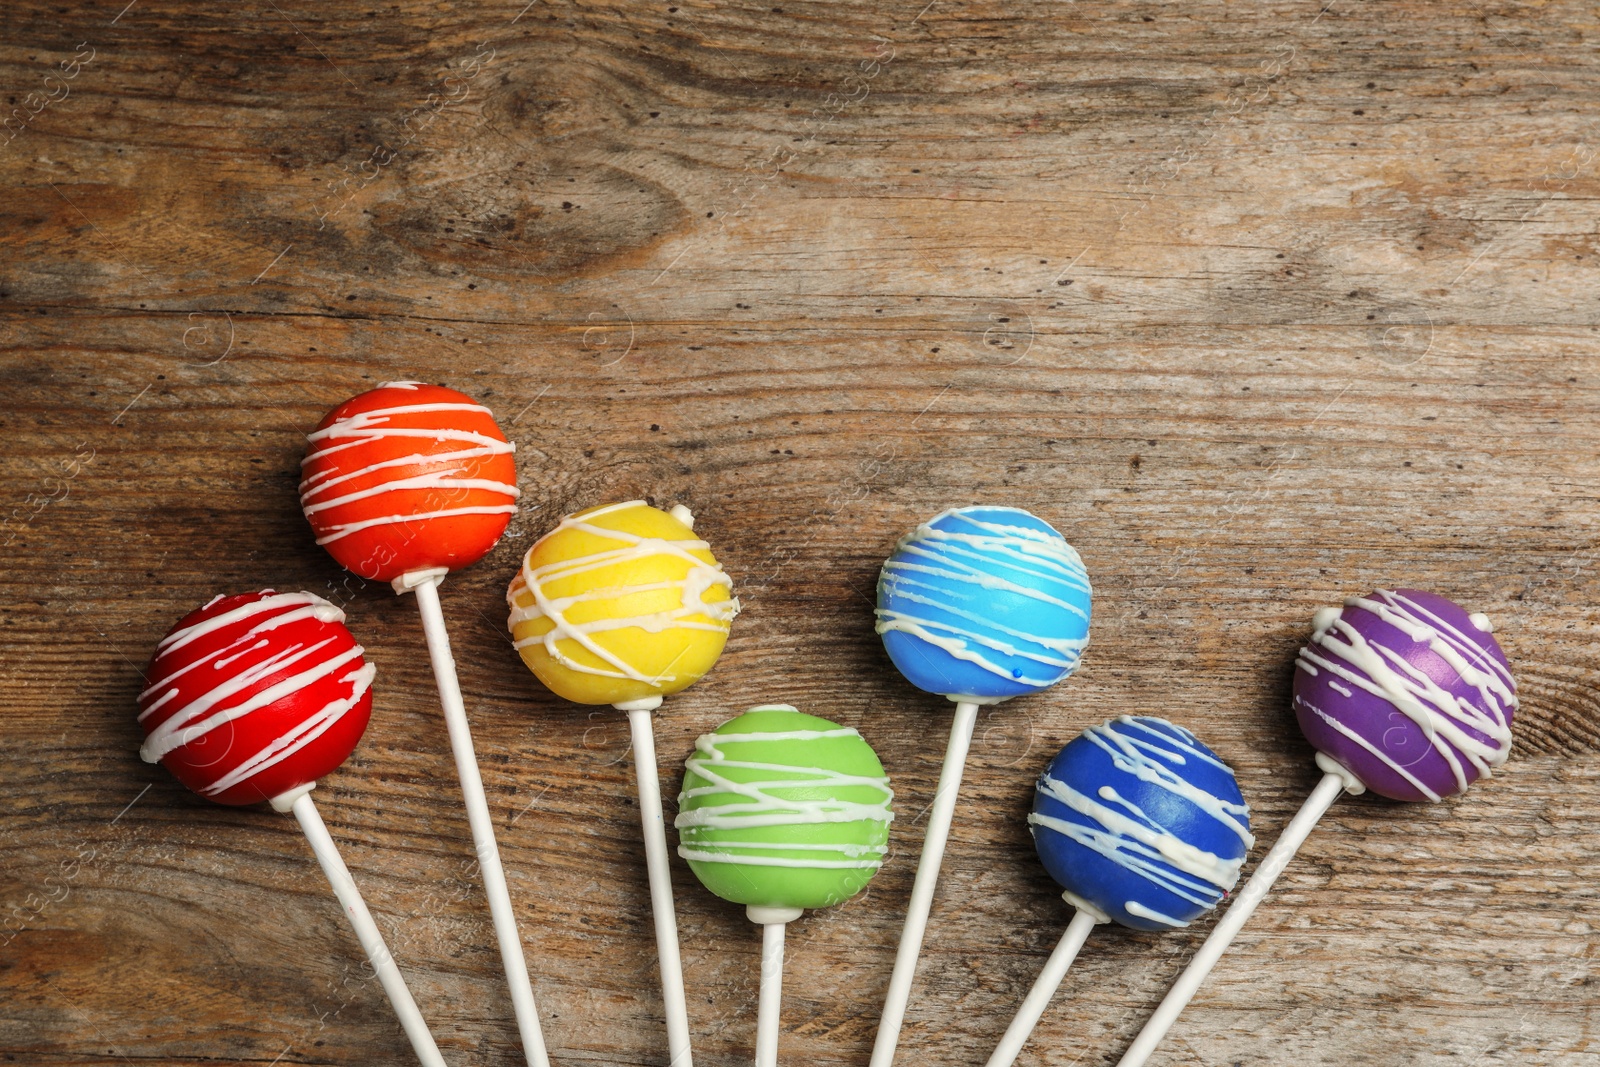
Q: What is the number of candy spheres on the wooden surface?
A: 7